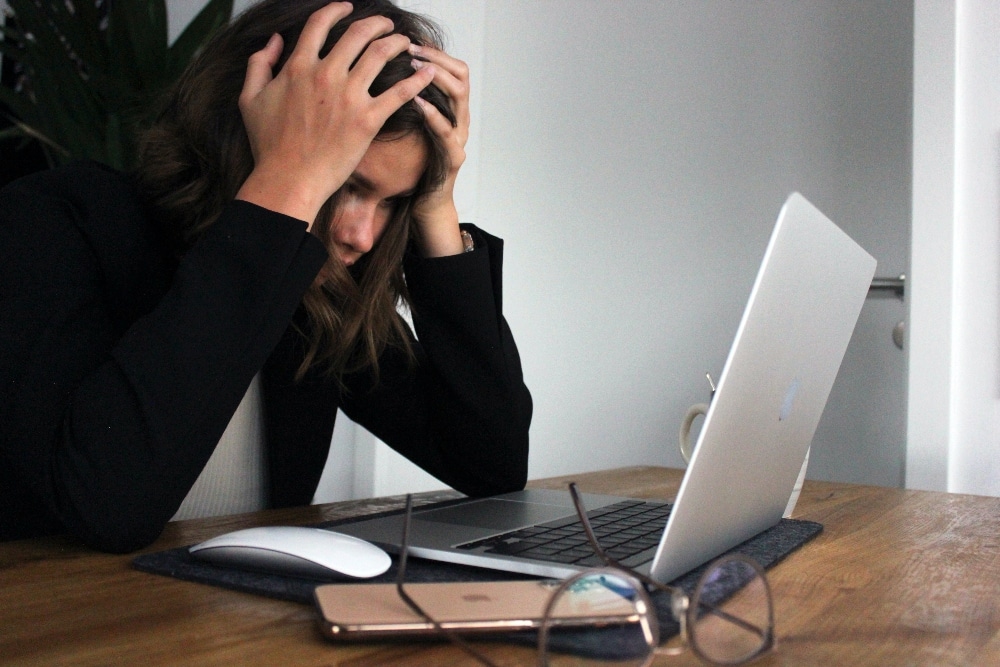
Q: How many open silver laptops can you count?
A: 1